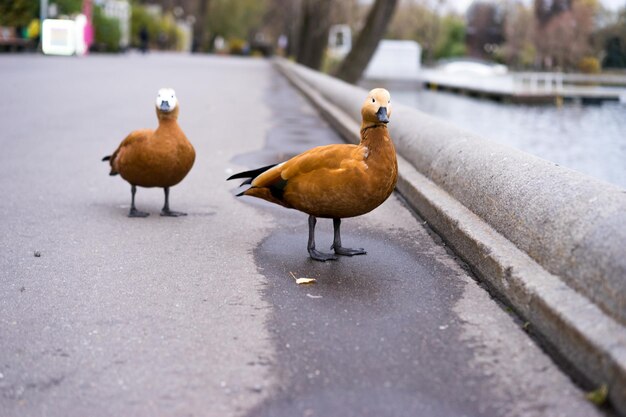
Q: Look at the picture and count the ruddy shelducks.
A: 2